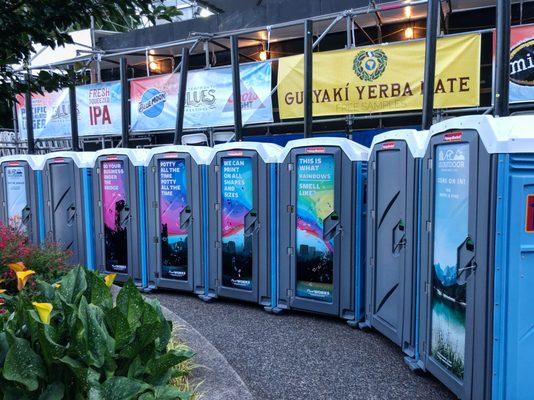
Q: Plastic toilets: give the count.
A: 8